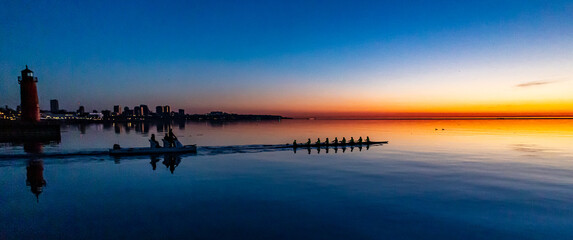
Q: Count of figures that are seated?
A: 11